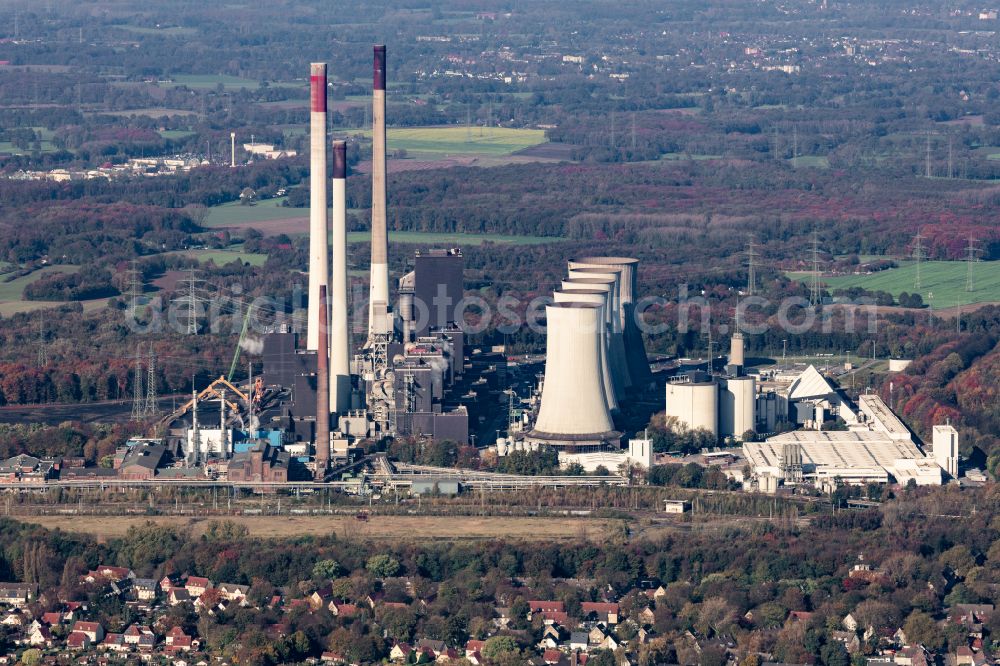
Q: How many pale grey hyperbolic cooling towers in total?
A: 5